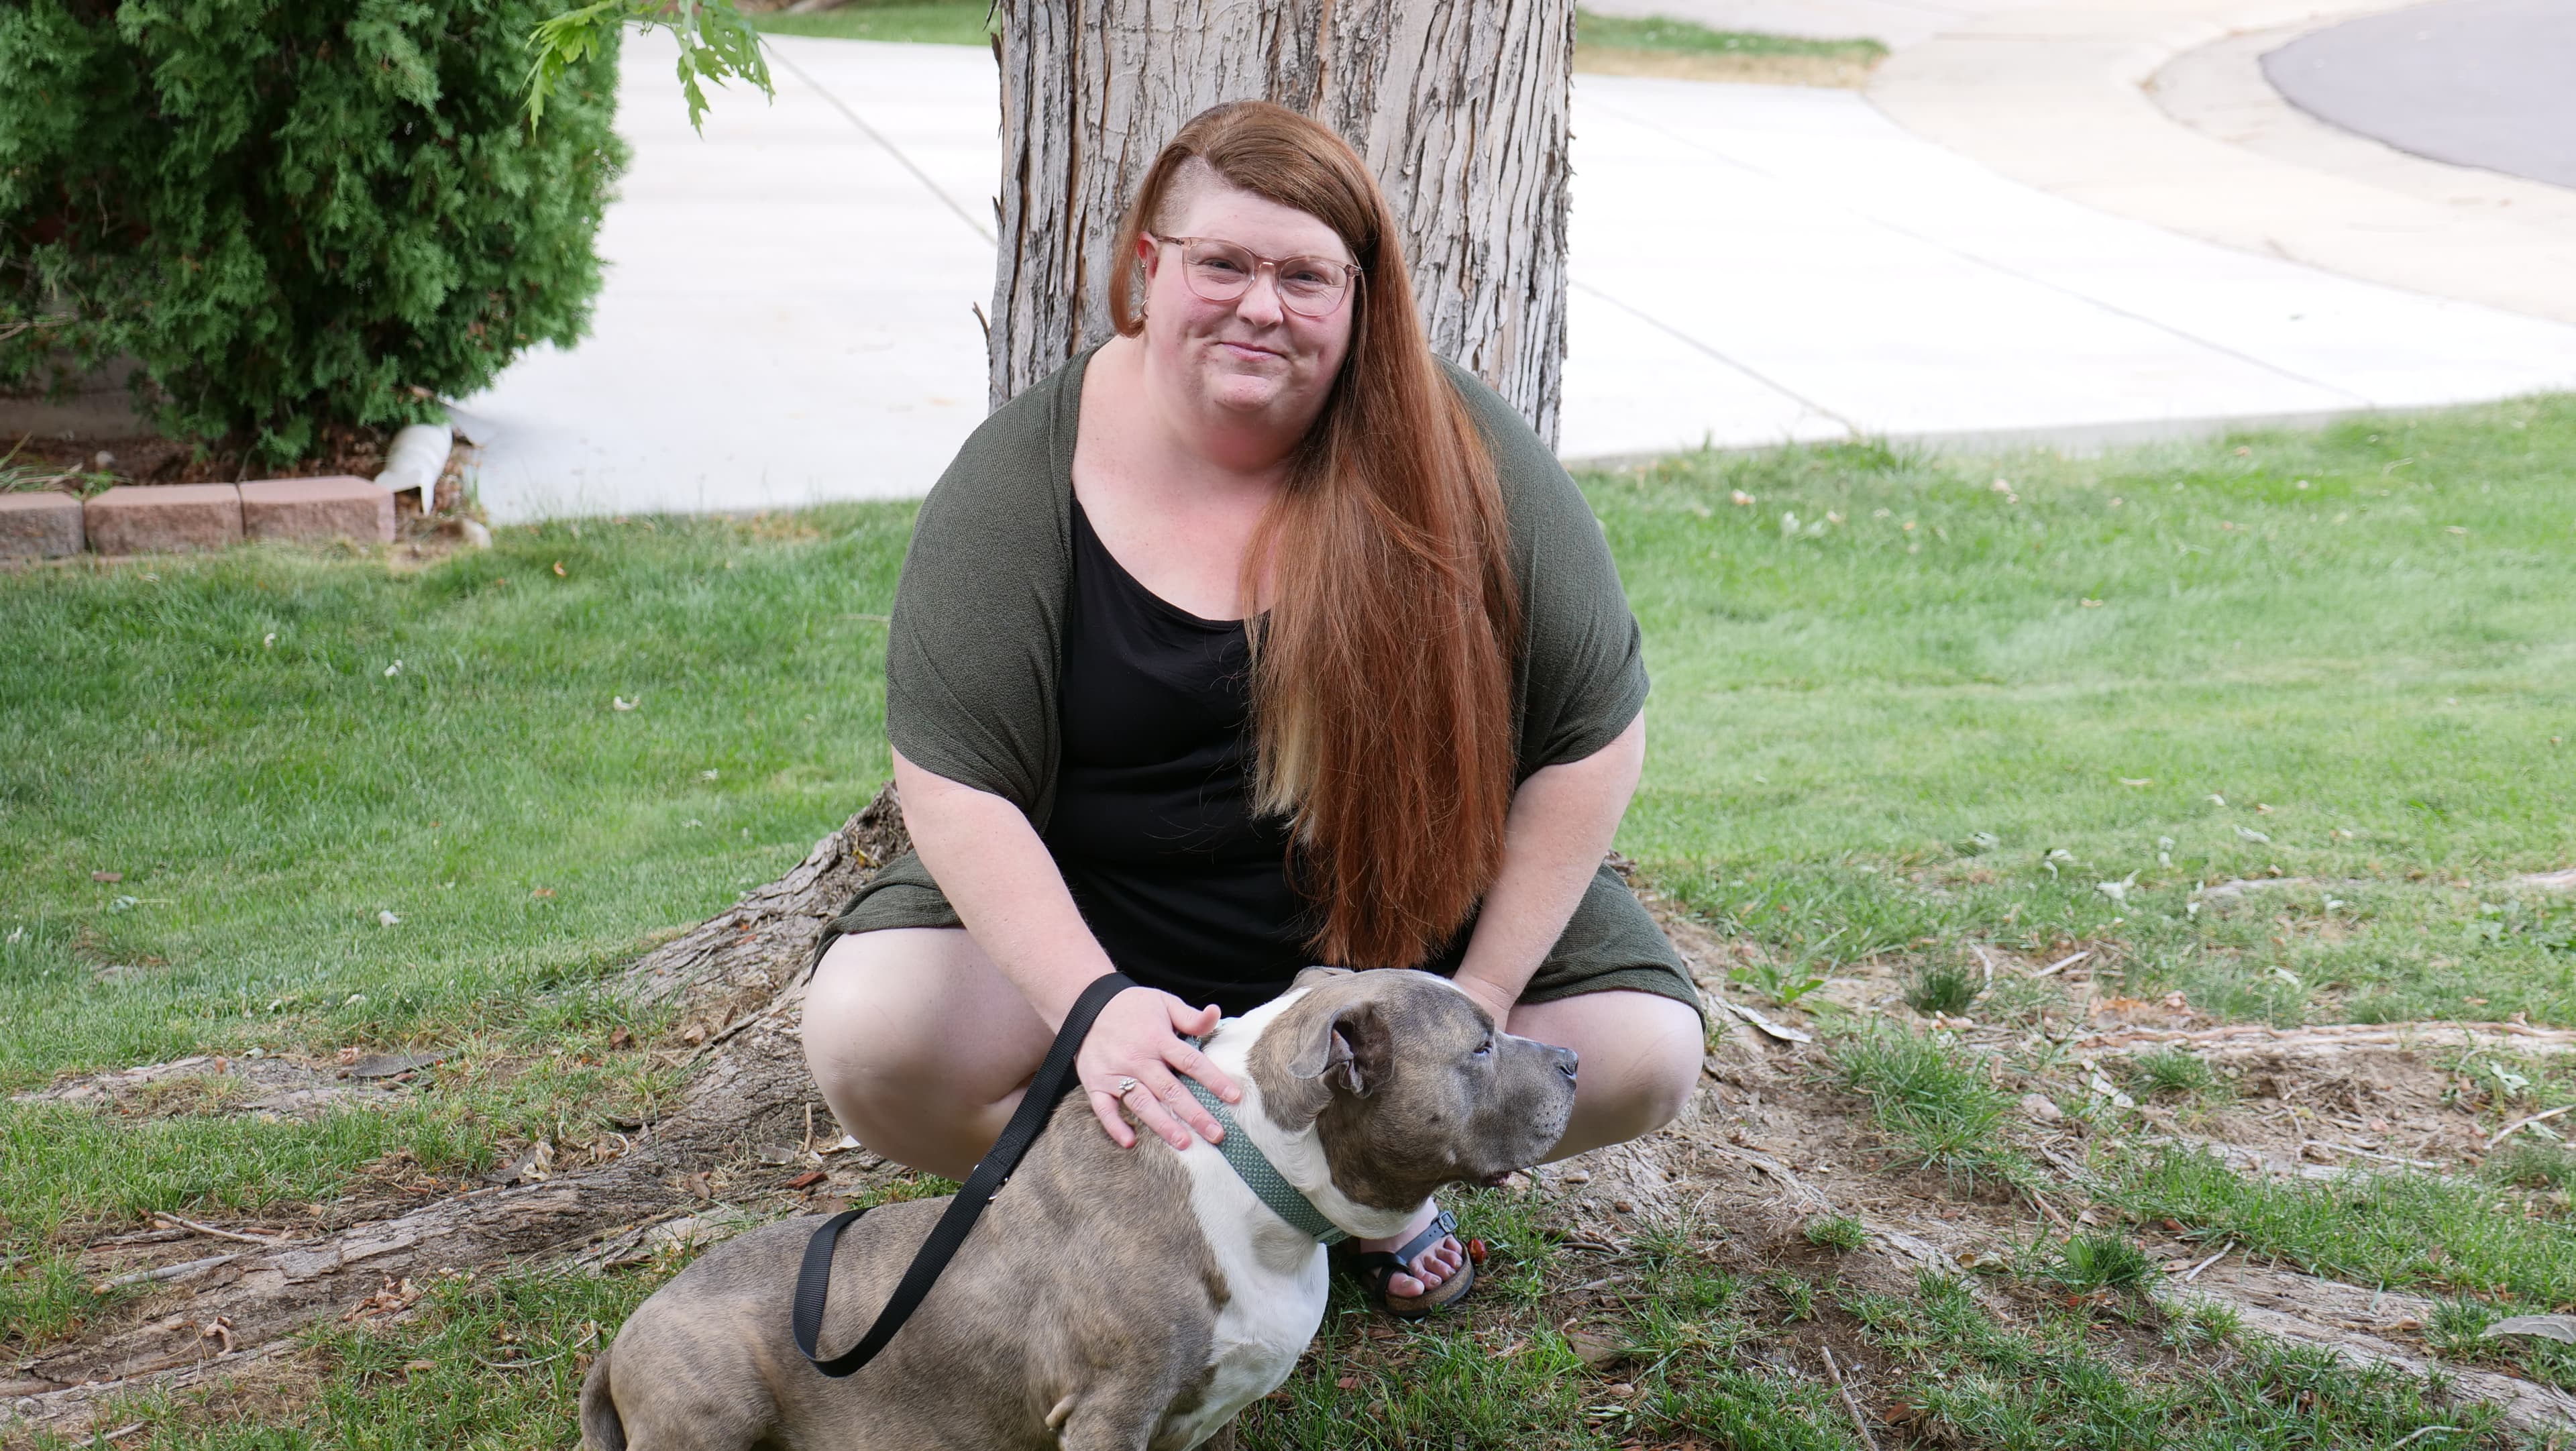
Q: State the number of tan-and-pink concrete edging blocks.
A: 3